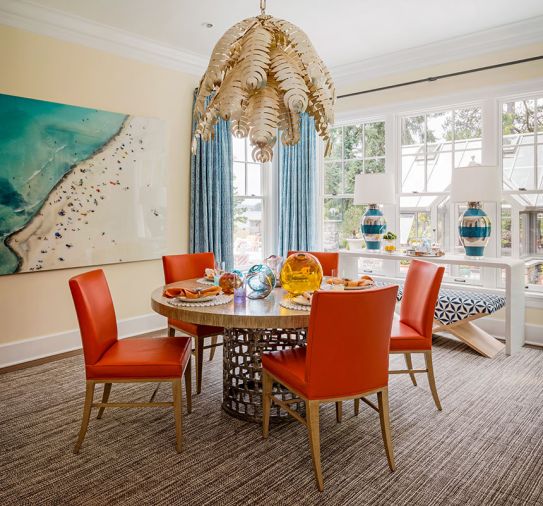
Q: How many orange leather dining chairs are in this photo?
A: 5